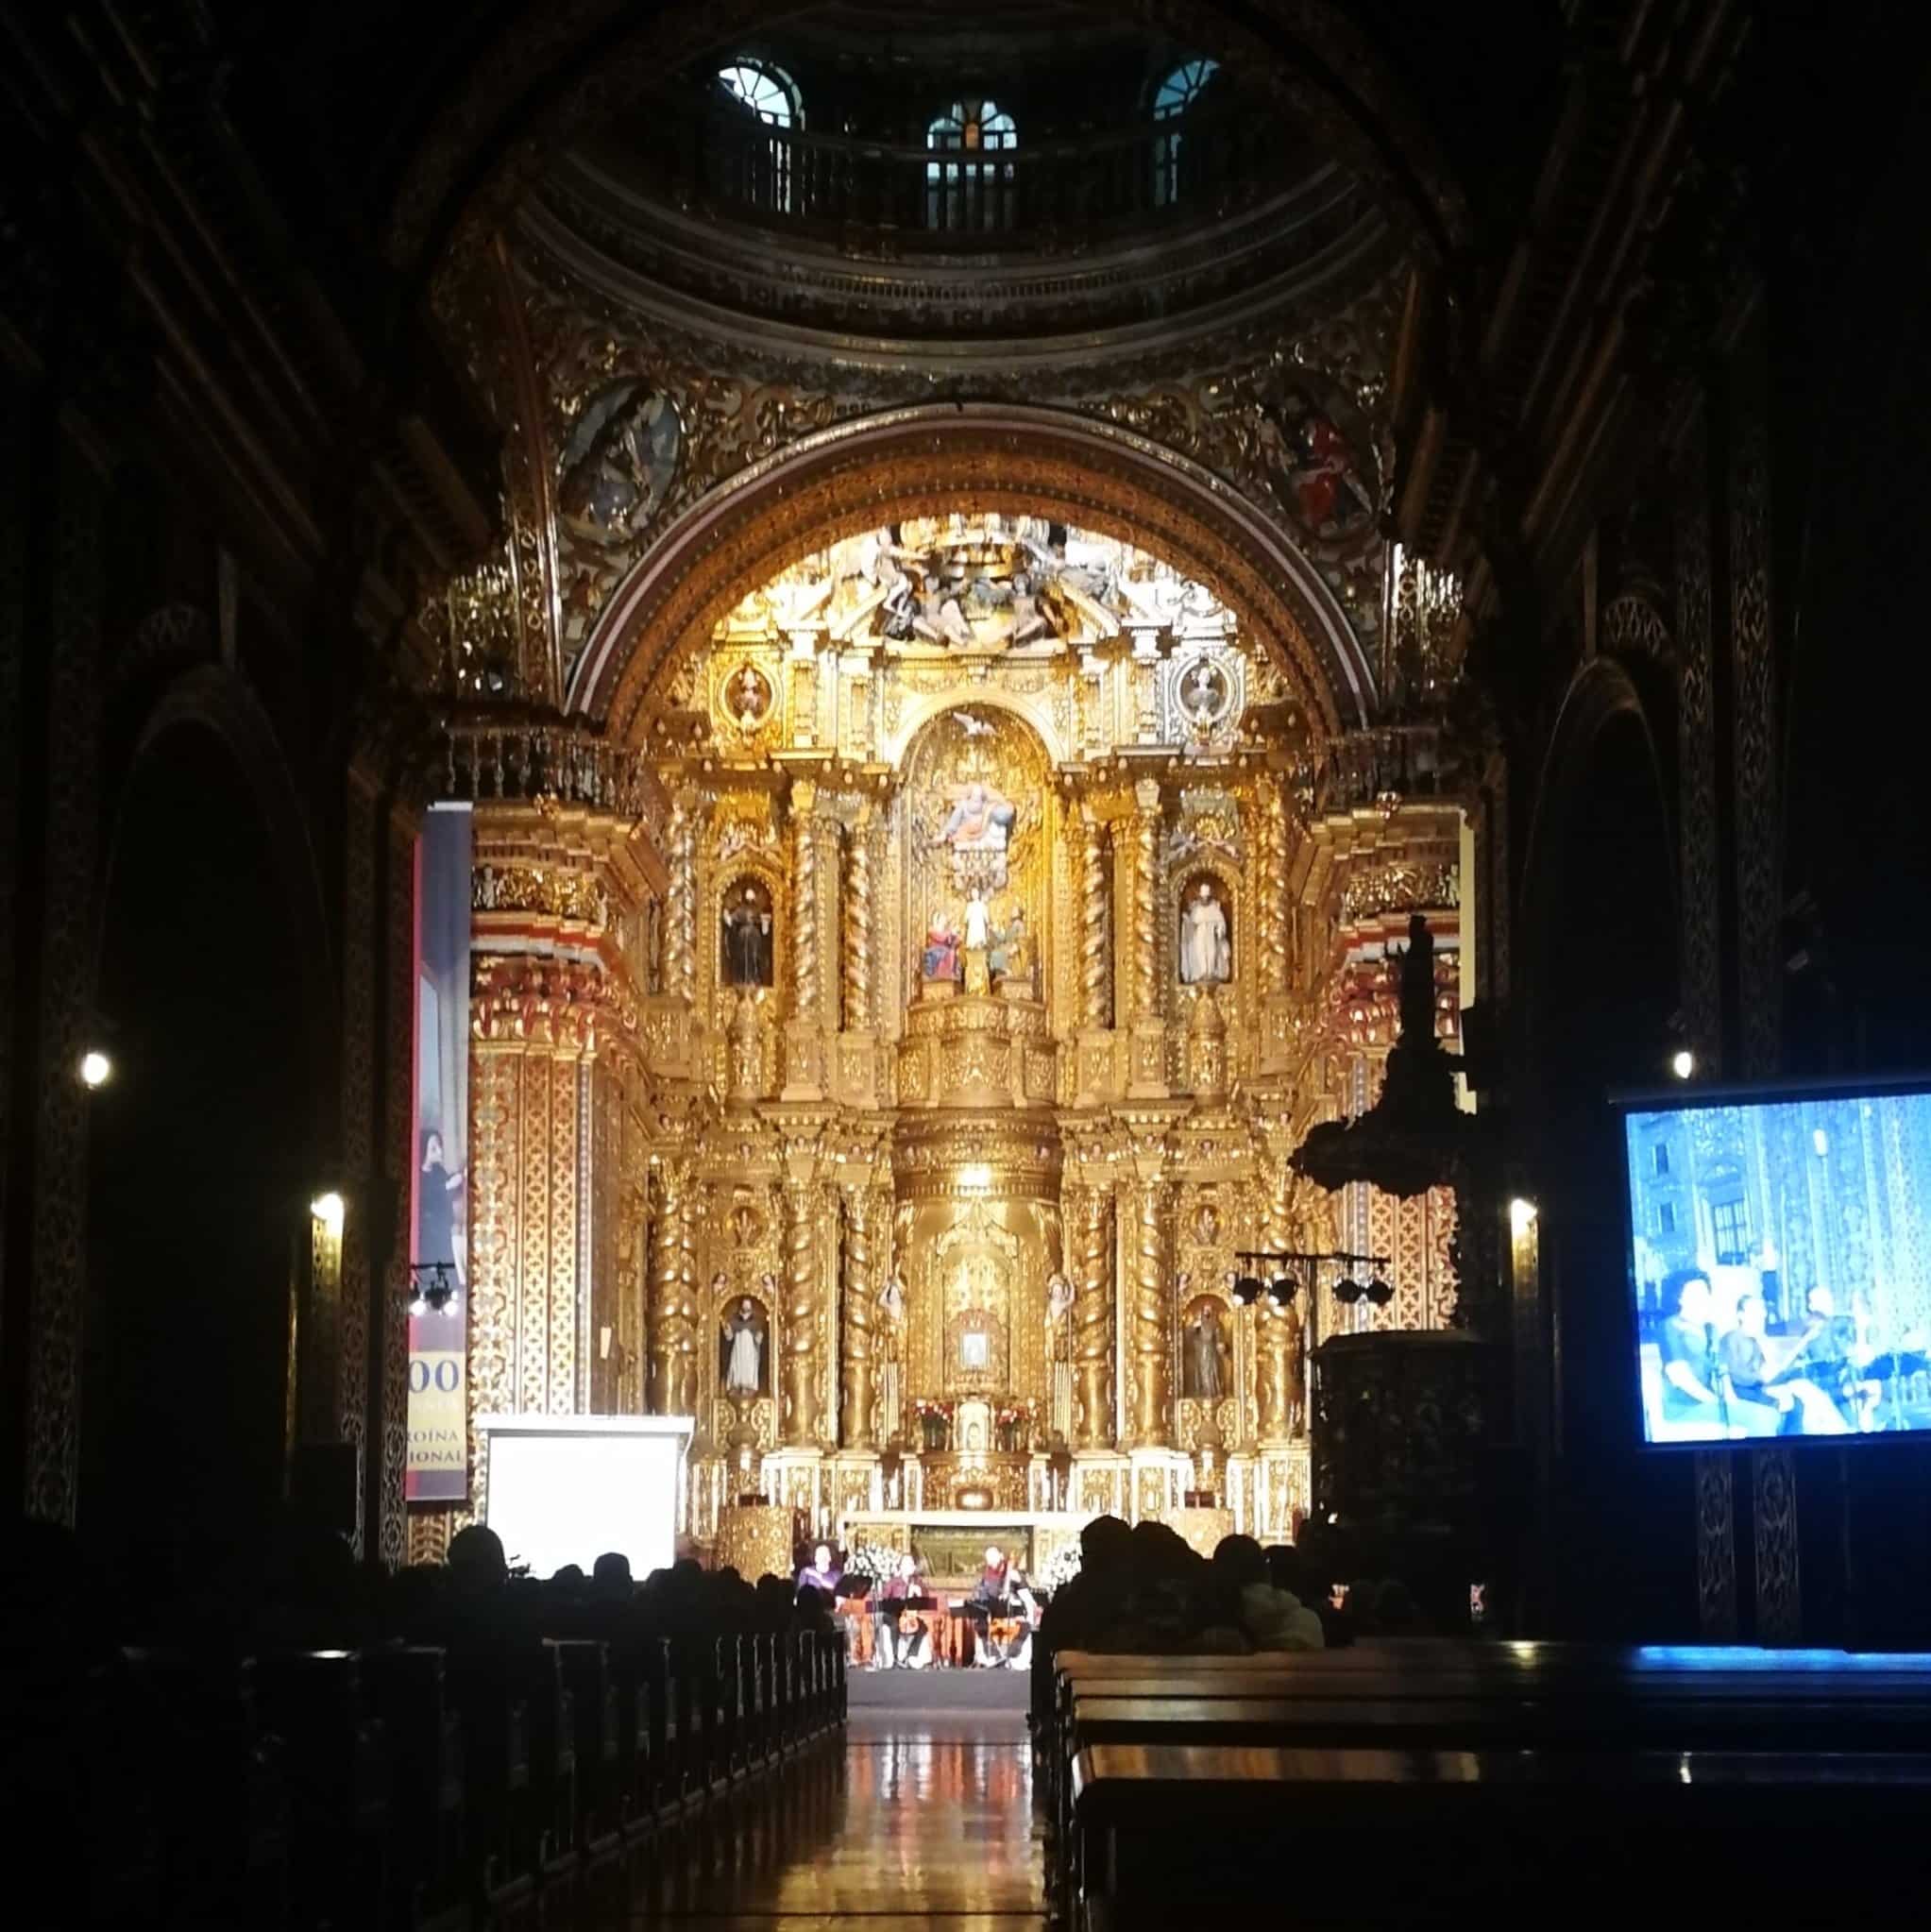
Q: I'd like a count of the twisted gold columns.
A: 12